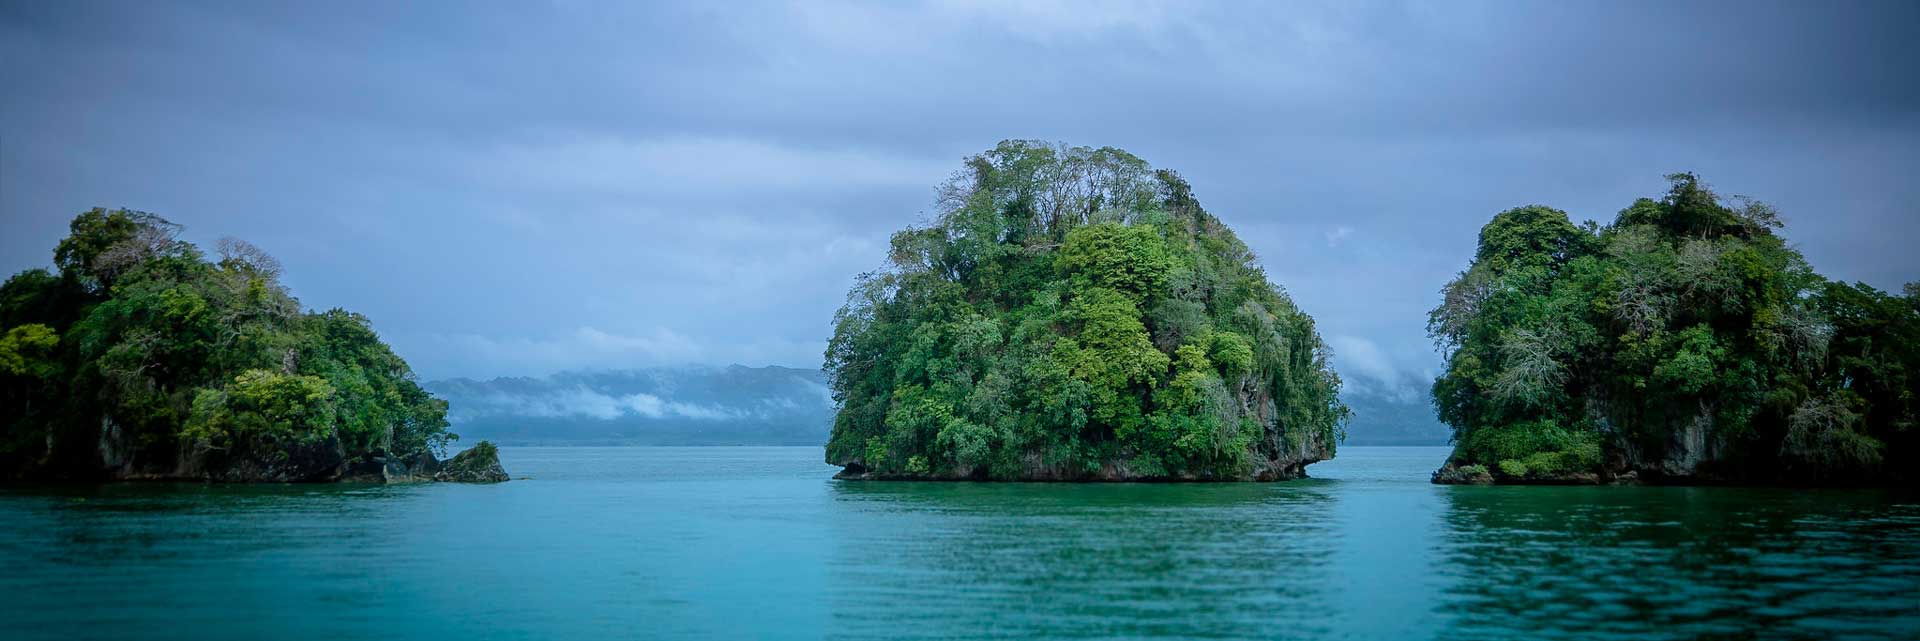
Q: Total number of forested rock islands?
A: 3